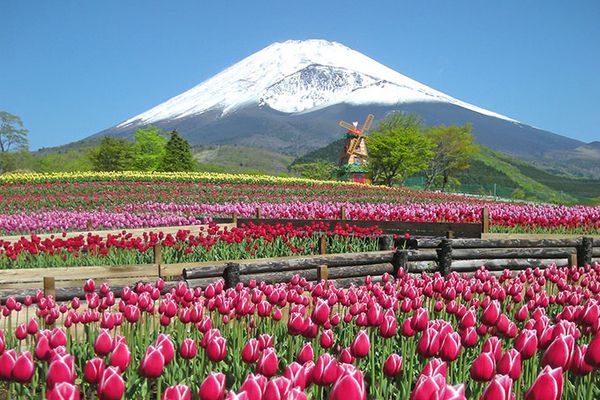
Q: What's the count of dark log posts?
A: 4